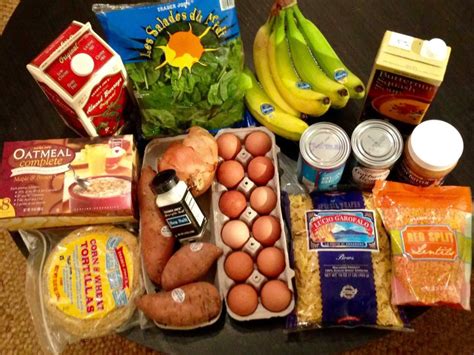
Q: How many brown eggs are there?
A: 12